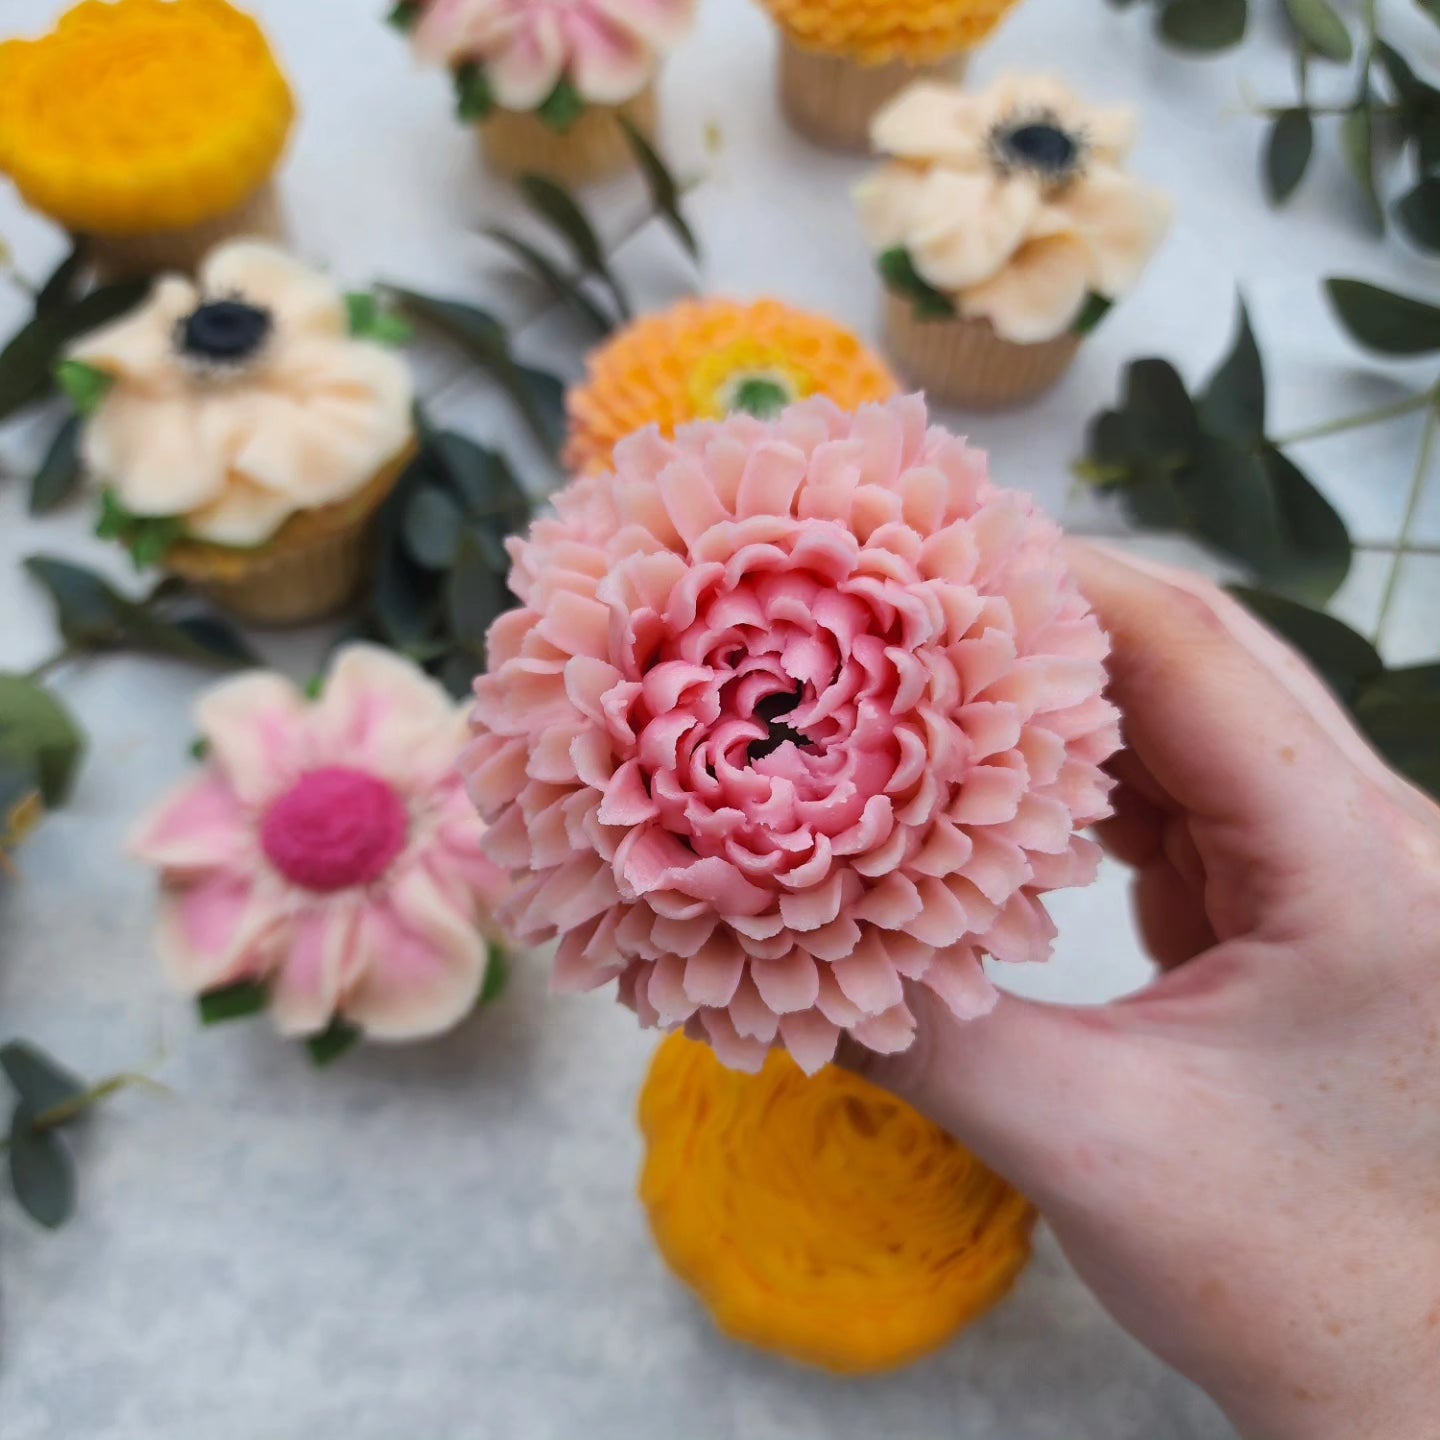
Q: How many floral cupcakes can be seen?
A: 9